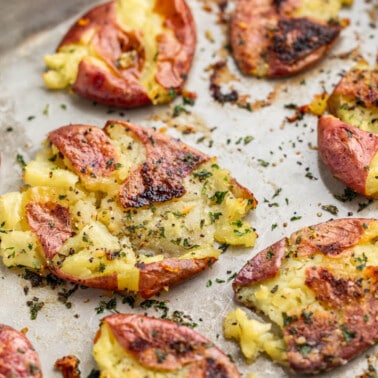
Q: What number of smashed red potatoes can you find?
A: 7